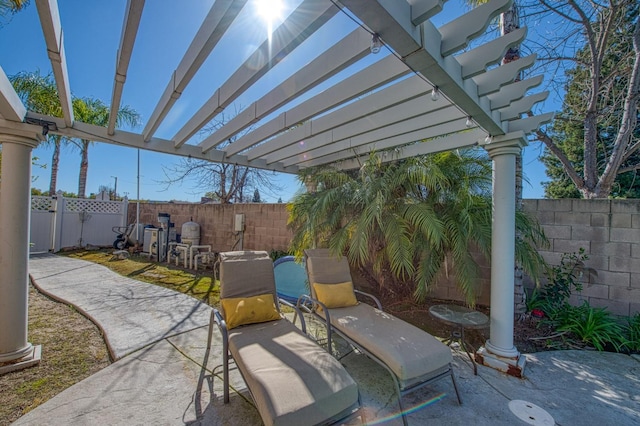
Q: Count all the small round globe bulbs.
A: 4